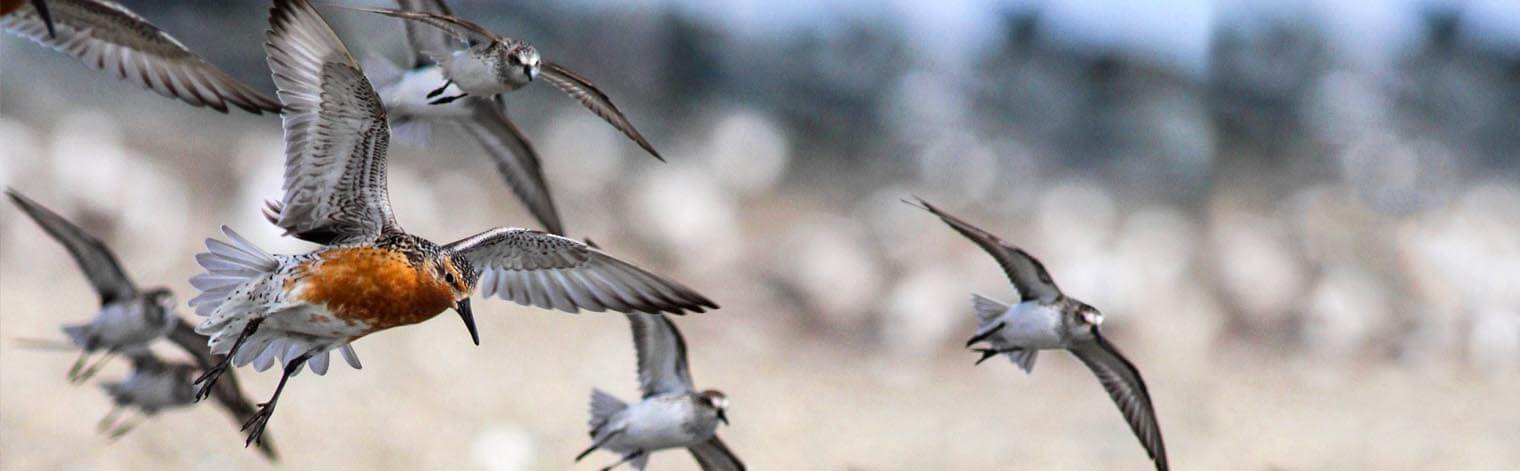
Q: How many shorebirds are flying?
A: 8